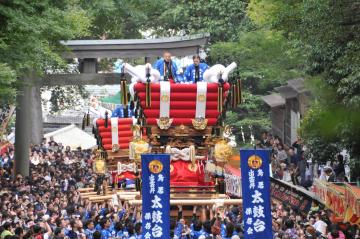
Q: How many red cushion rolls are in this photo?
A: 10